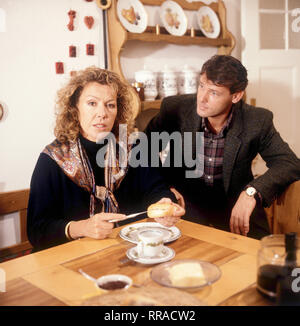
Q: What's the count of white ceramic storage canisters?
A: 3